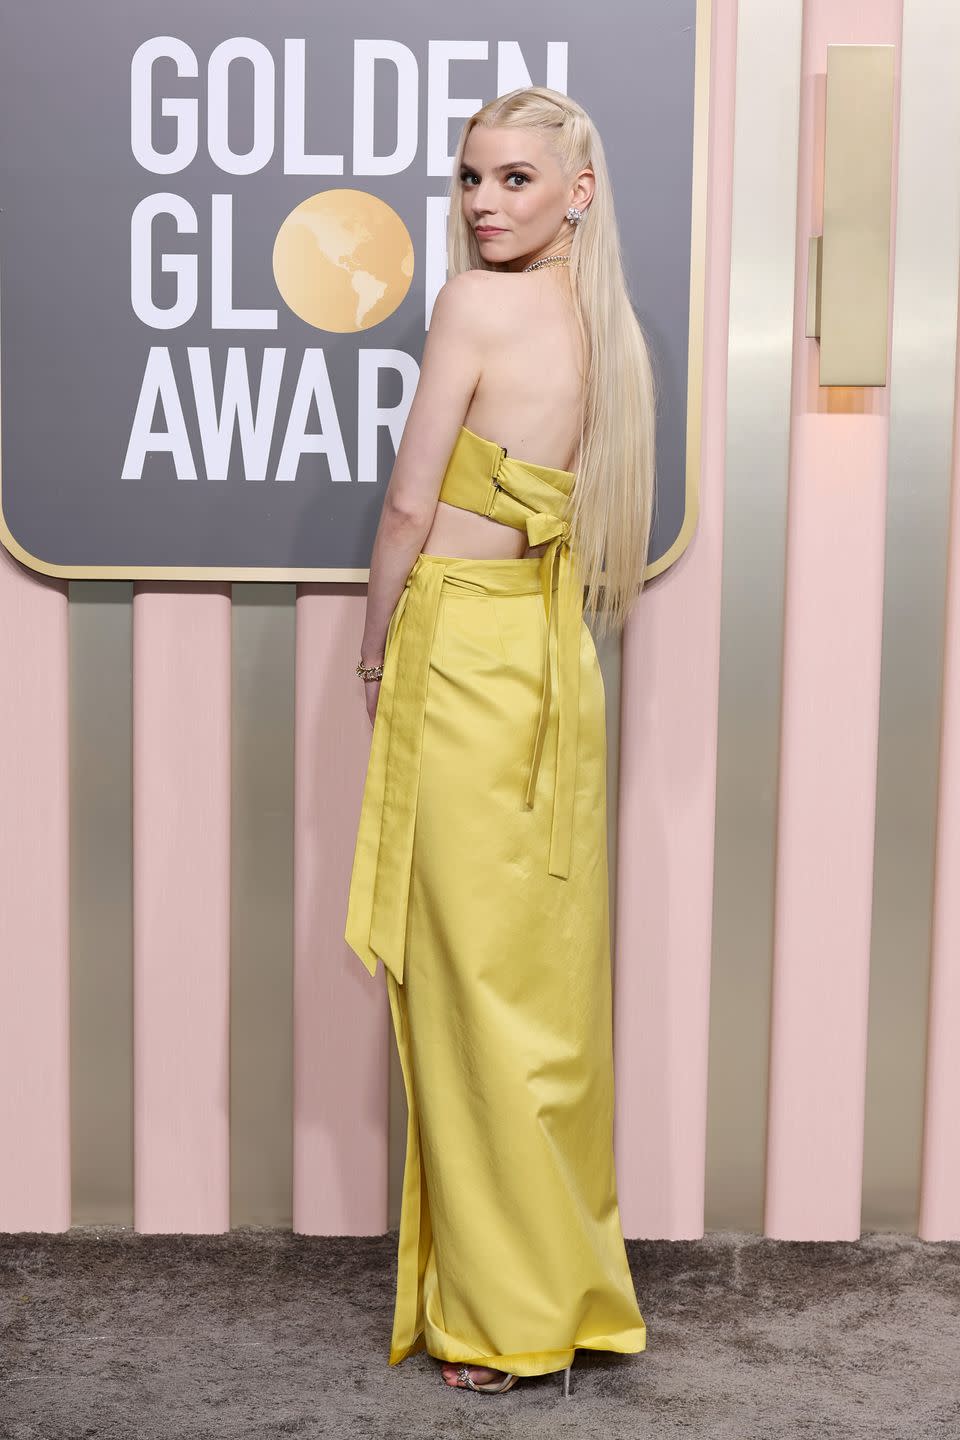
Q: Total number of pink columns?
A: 6